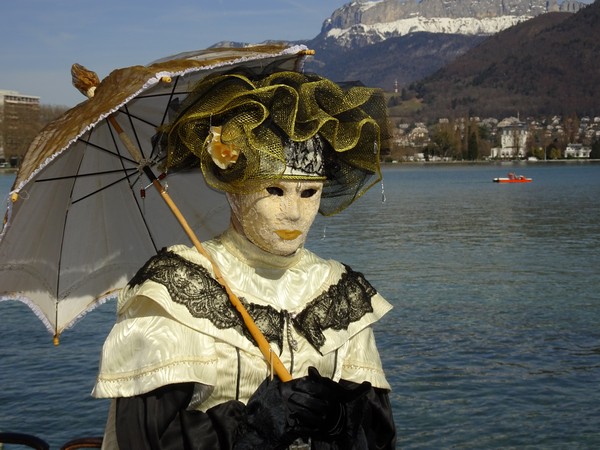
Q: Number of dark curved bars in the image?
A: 2